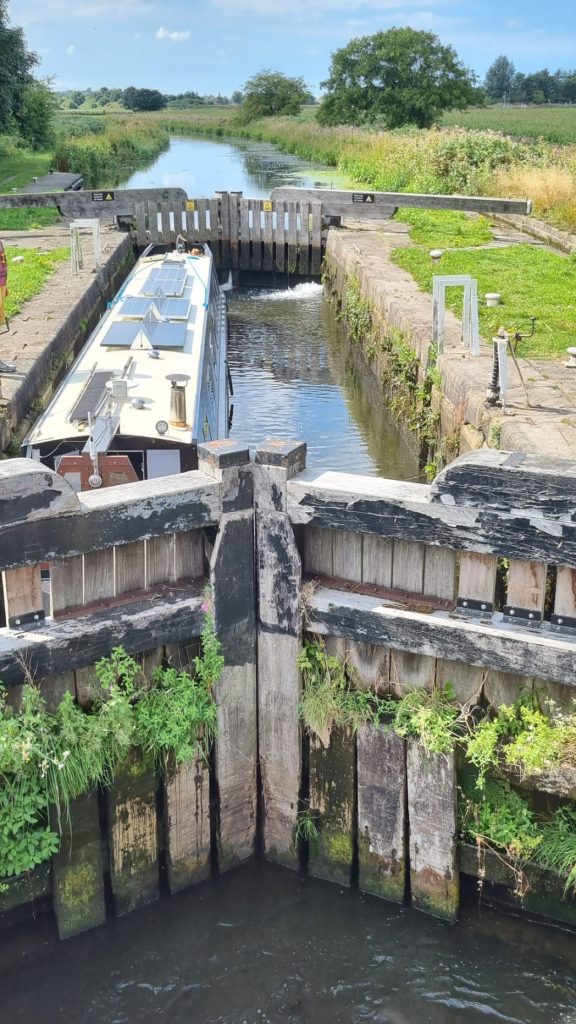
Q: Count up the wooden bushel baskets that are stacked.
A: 0